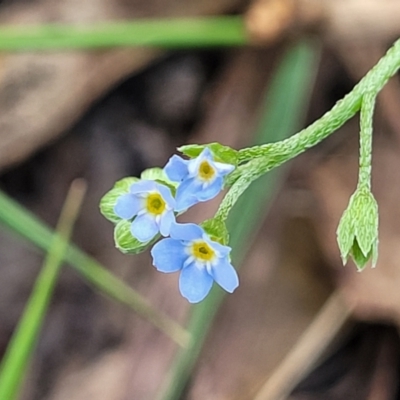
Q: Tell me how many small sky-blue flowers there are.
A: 3